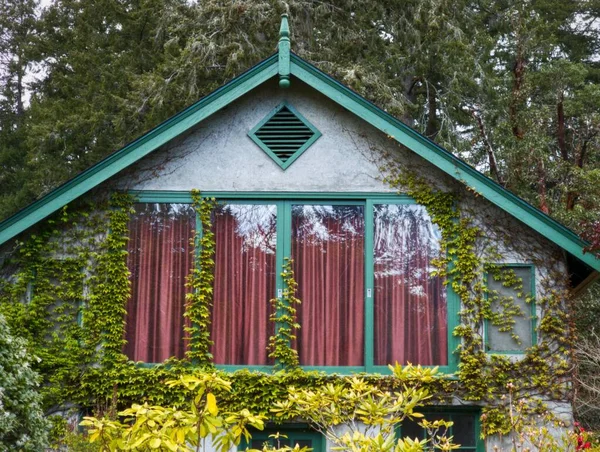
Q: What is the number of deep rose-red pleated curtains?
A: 4